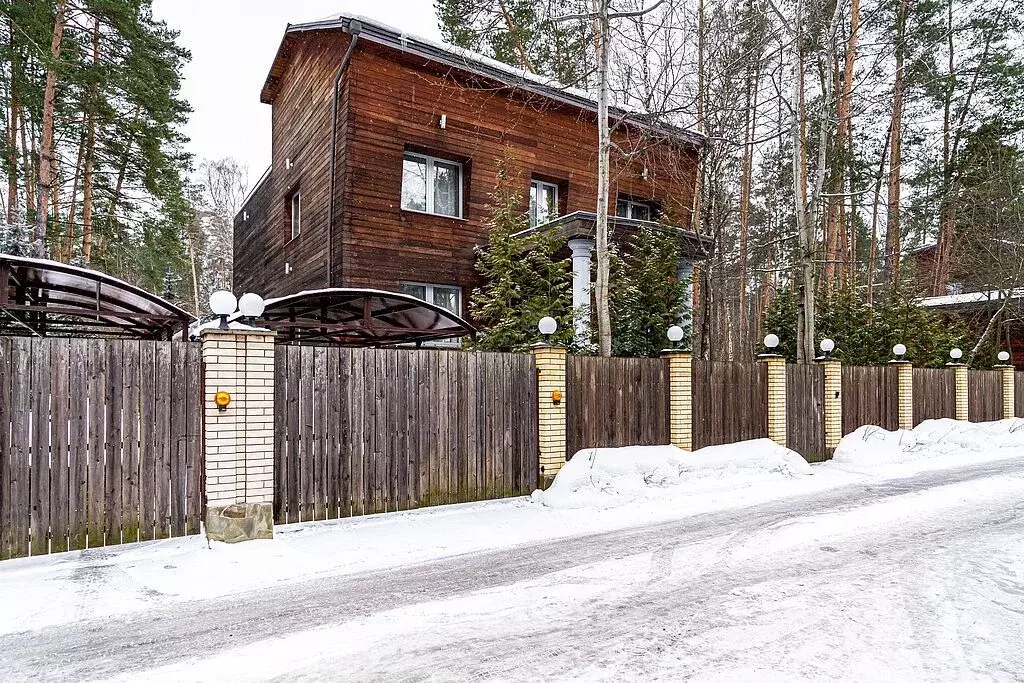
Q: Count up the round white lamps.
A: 9